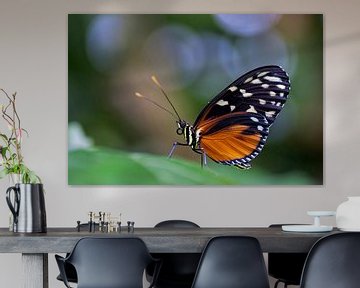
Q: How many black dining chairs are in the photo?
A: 6